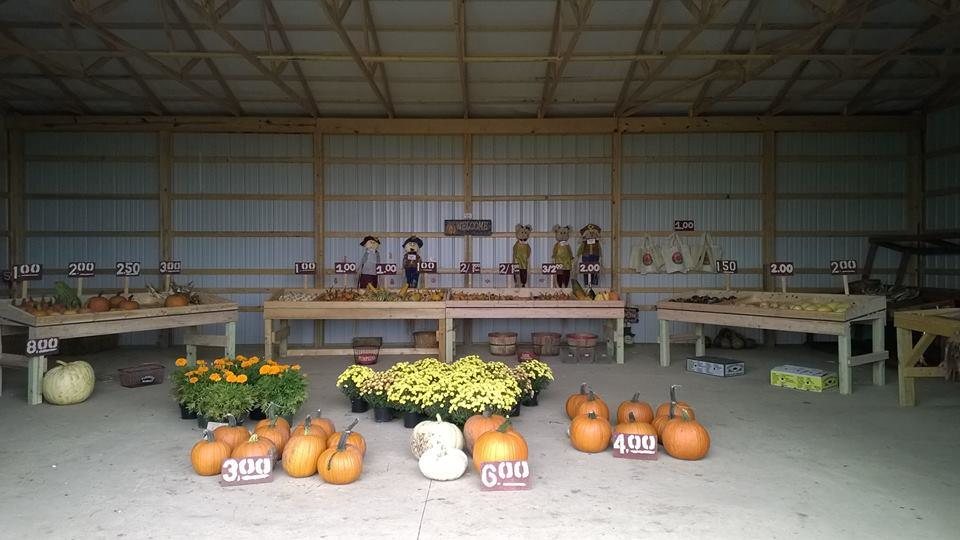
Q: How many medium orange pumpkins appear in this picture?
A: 8